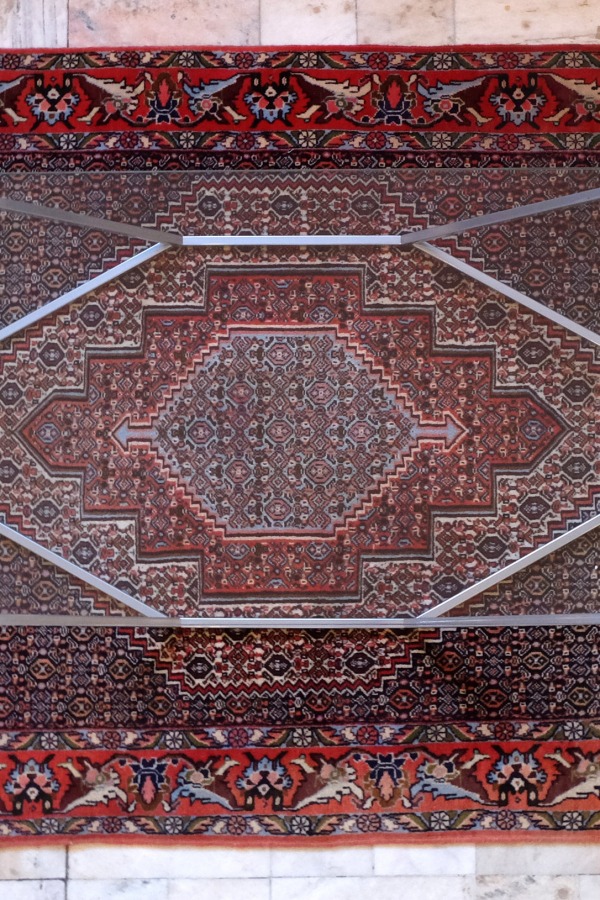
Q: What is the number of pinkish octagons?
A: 9